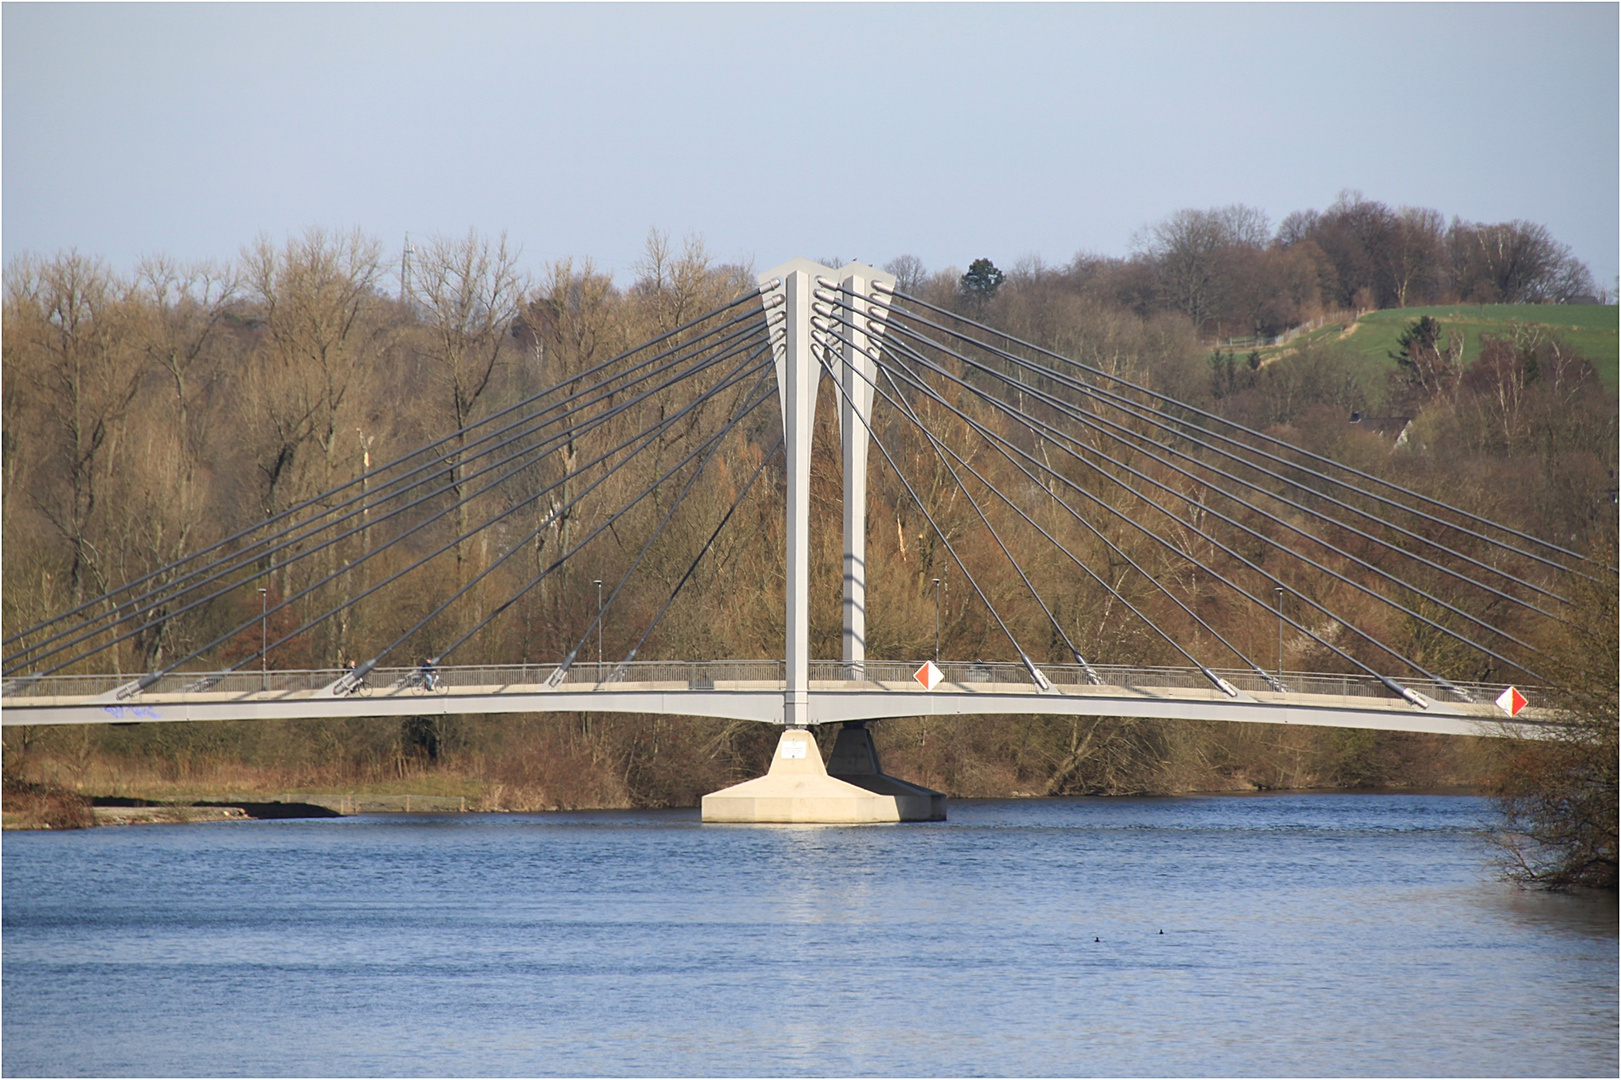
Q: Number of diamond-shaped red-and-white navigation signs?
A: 2